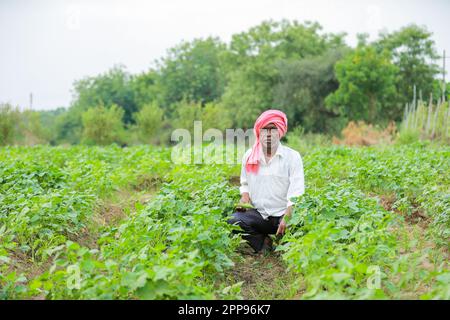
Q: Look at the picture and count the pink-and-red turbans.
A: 1